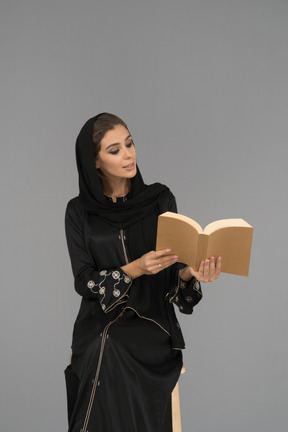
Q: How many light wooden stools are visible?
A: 1